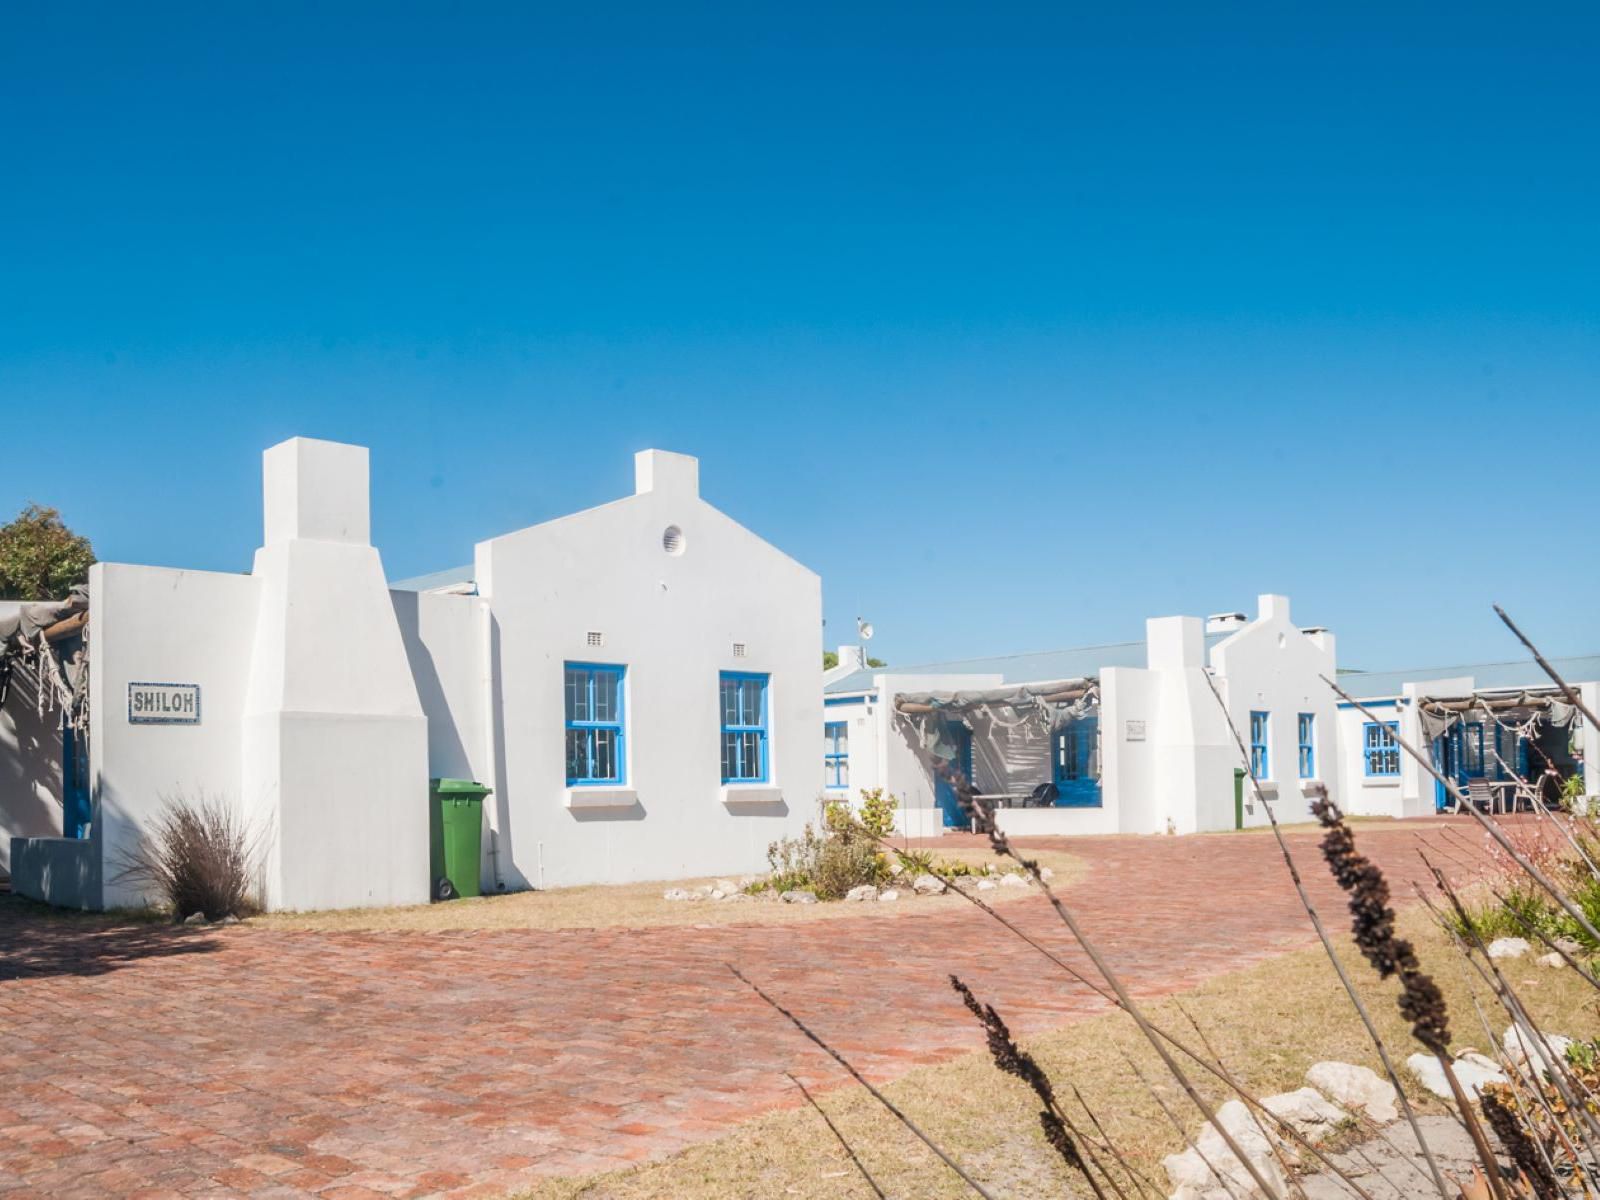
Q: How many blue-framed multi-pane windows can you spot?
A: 6